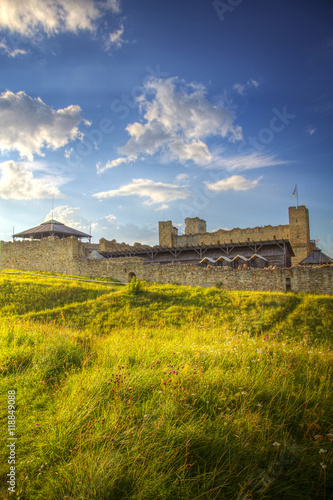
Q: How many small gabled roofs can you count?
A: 4